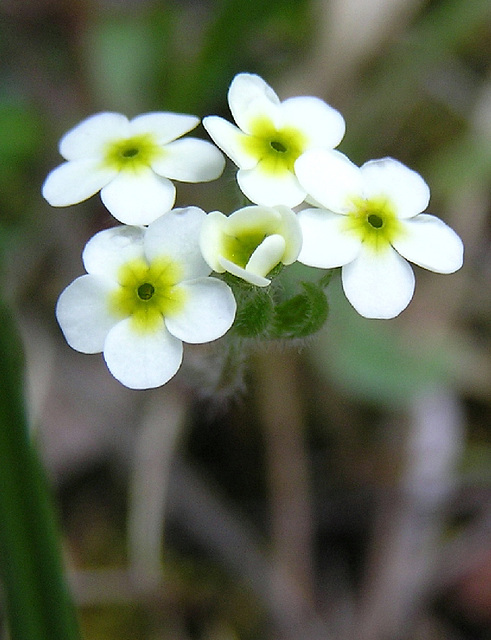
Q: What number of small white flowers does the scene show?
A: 5